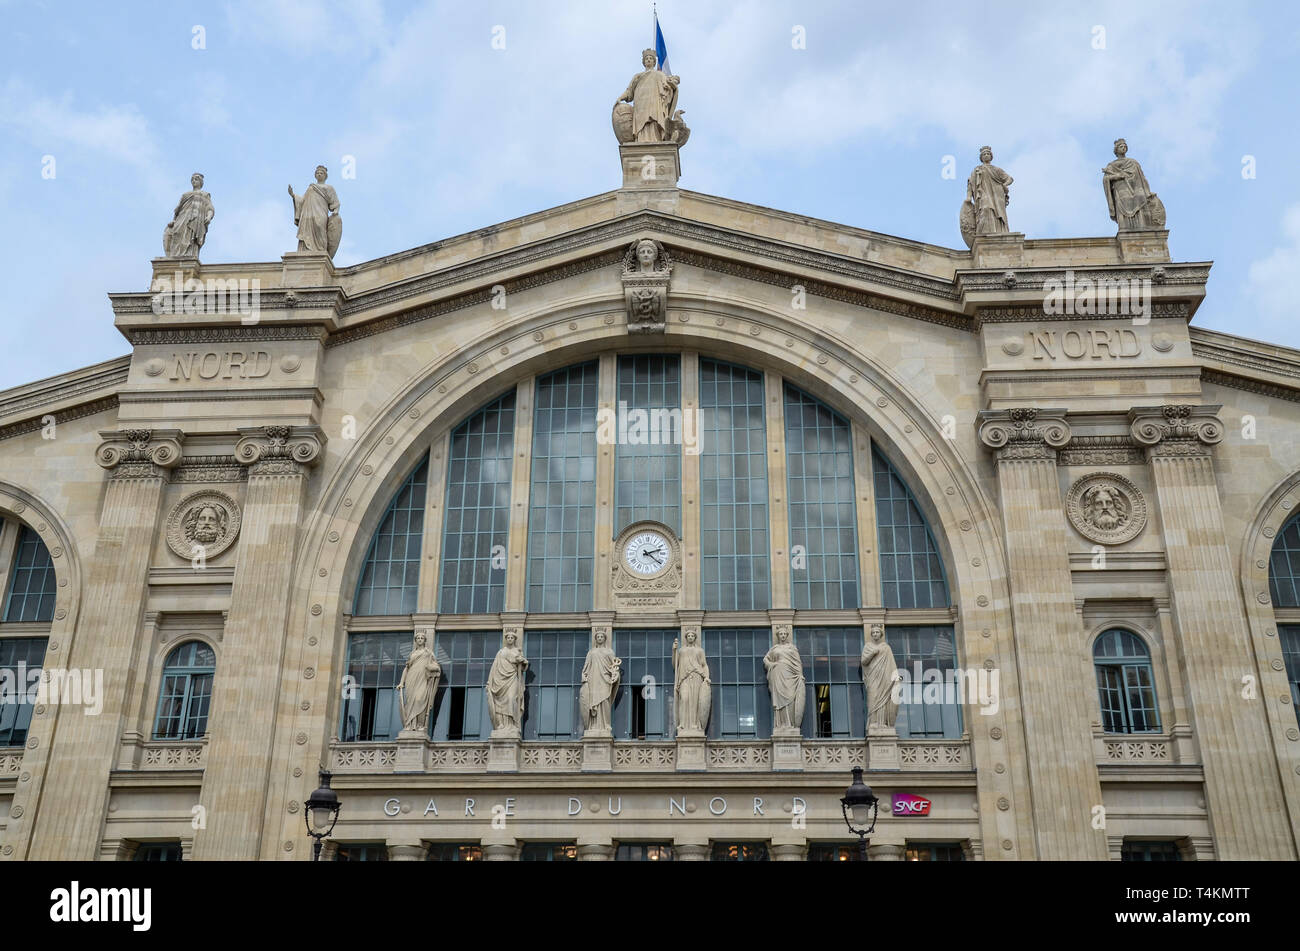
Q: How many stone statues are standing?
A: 11